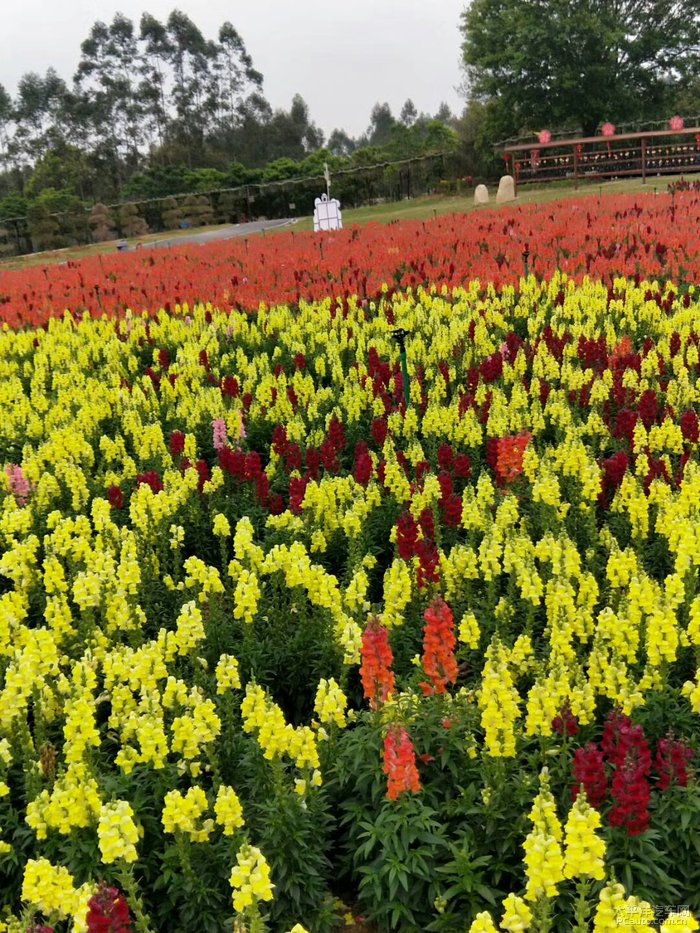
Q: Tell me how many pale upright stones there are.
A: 2